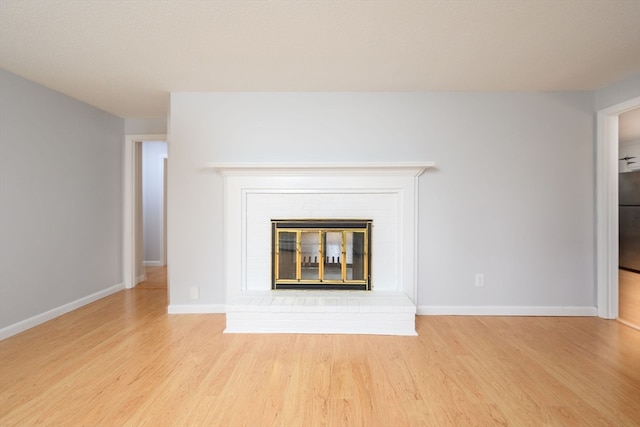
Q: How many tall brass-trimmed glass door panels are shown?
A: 4